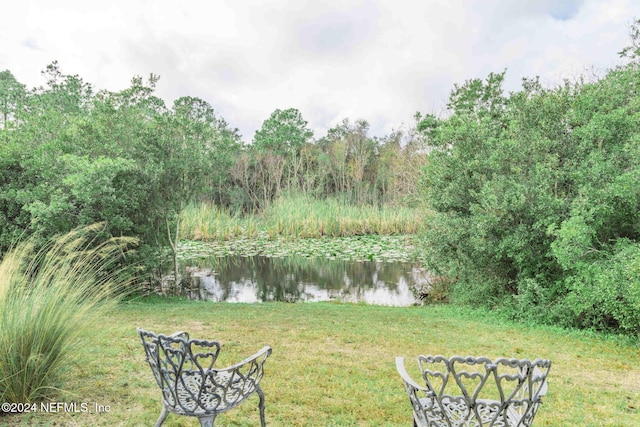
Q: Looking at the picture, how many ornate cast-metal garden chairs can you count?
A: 2